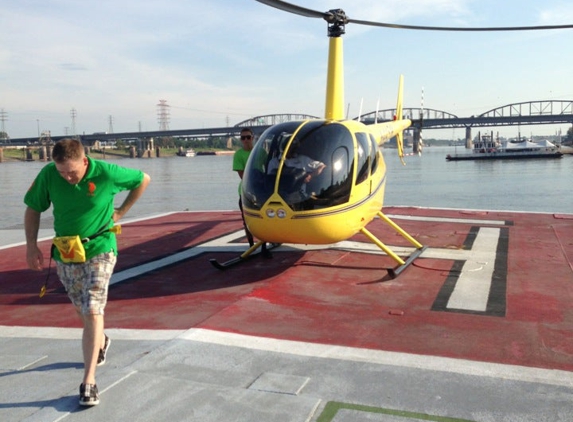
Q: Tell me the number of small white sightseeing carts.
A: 0